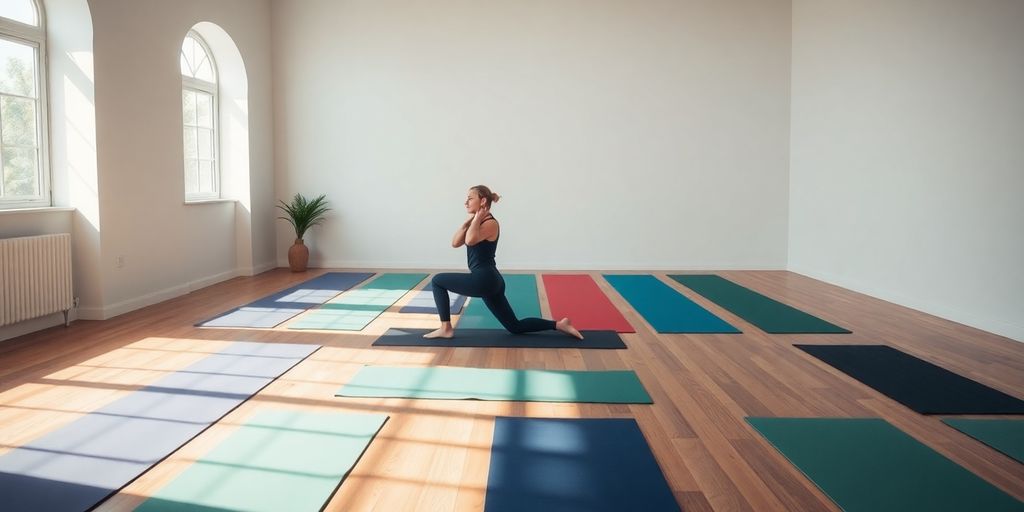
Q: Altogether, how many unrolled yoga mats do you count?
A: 15